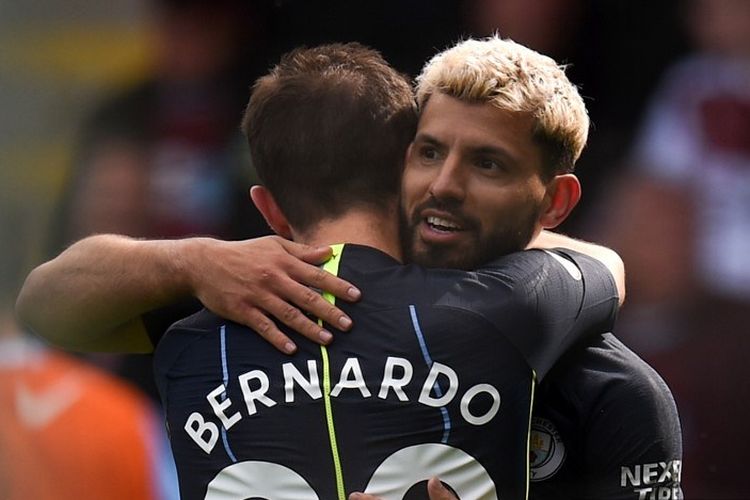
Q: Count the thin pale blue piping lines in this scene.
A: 2